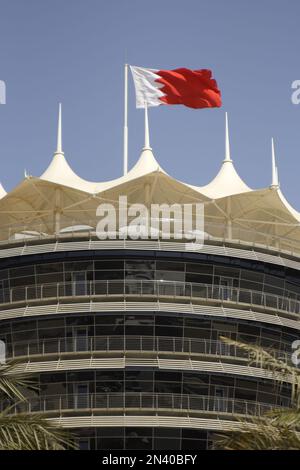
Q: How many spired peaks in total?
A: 4